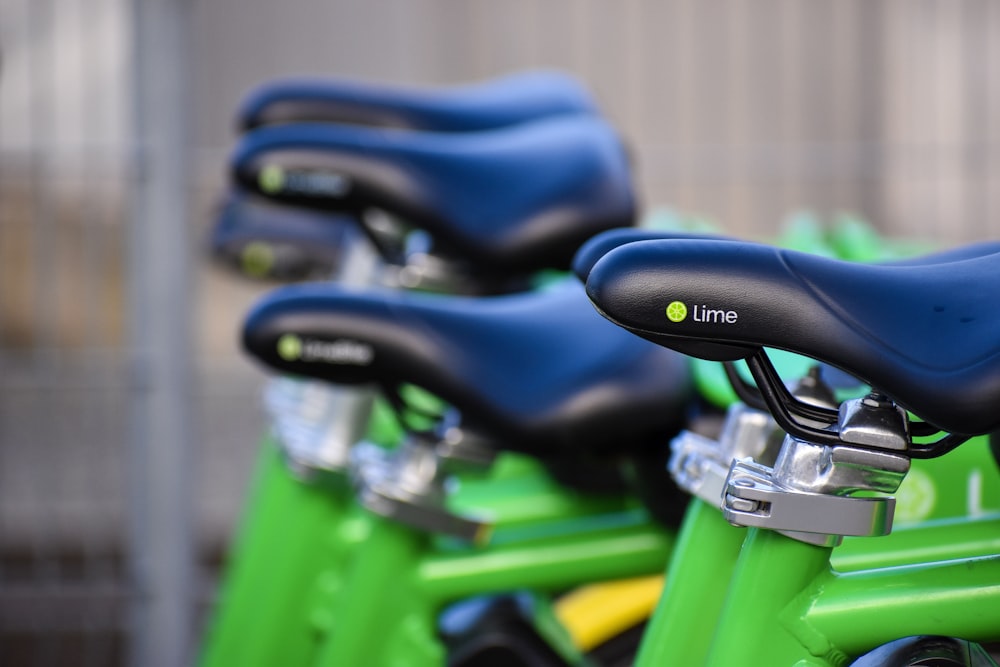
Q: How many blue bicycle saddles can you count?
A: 6